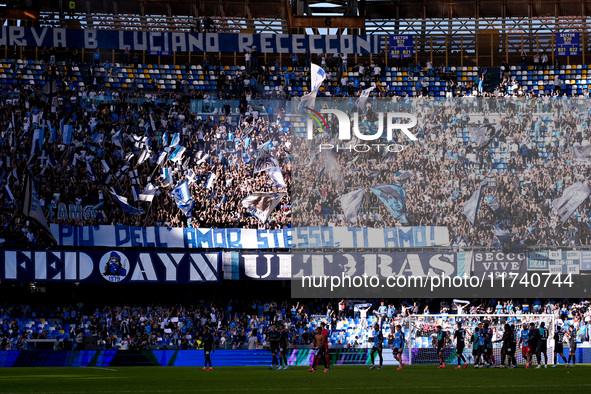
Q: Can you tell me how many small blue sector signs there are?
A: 2